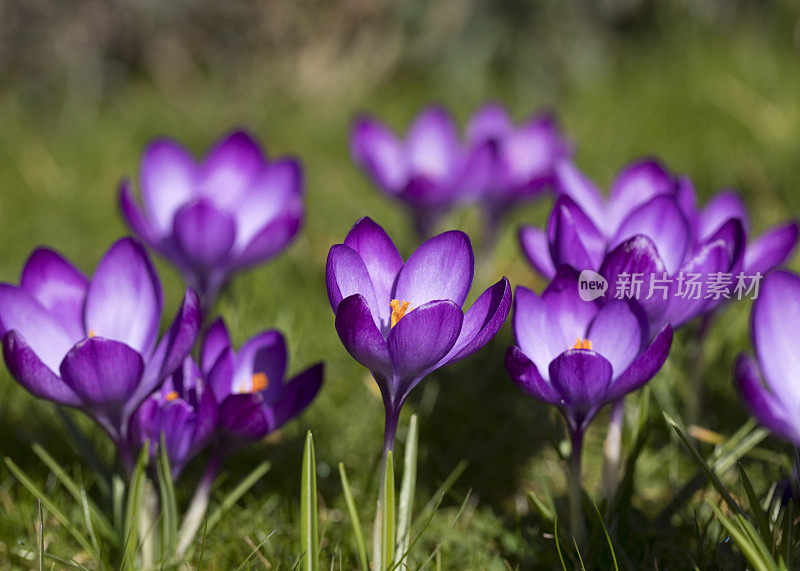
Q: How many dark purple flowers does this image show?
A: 11